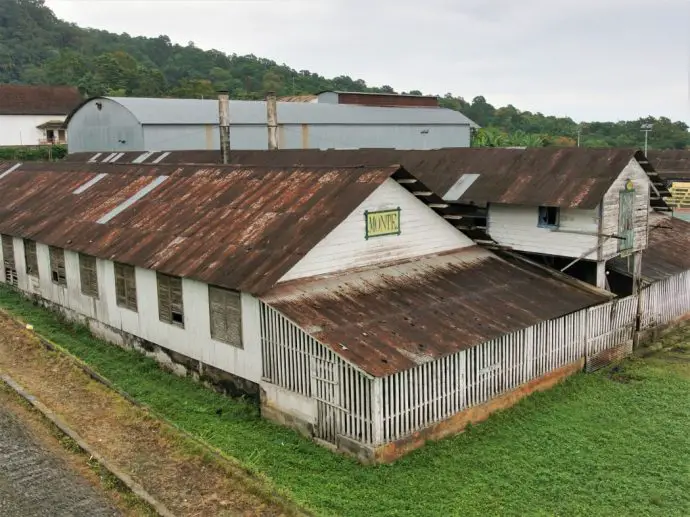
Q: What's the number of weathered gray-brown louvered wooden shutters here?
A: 7